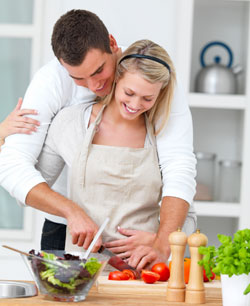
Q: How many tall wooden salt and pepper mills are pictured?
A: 2